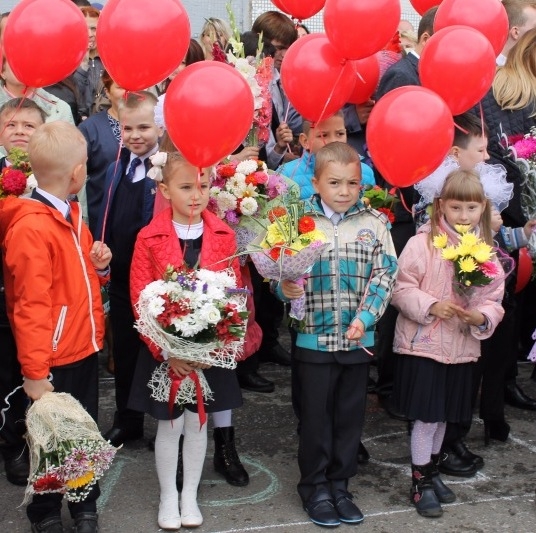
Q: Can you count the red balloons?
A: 12